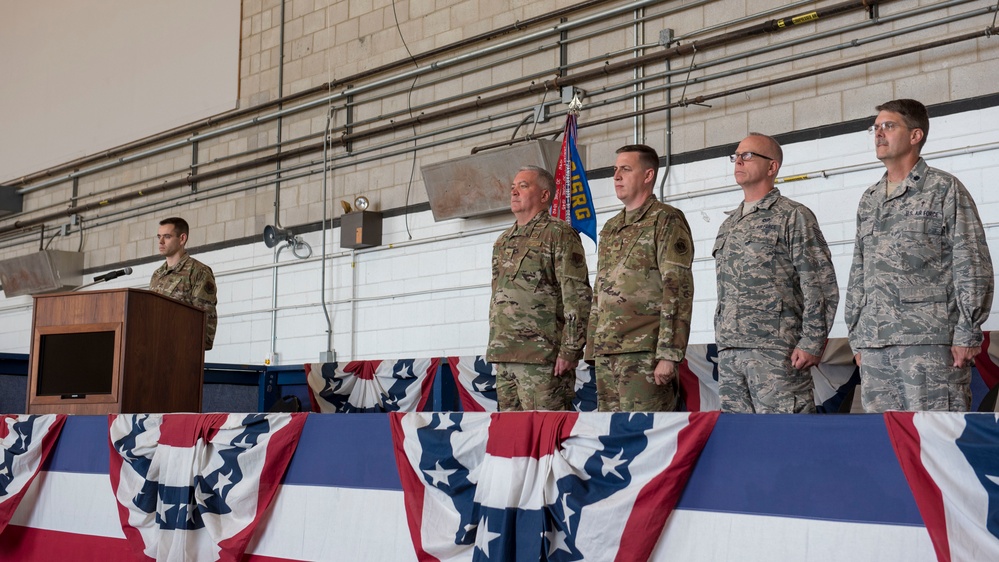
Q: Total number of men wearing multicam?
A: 3